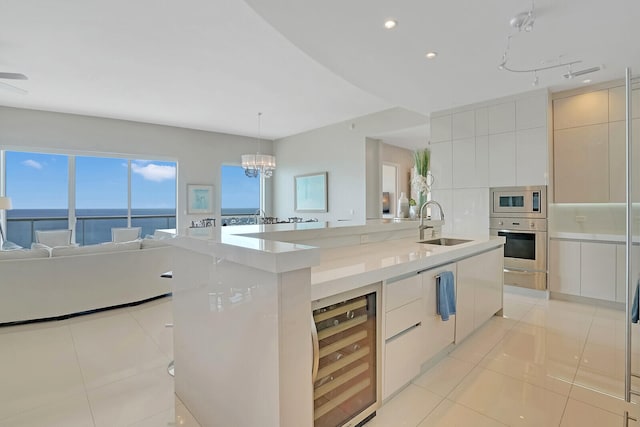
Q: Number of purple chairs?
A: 0